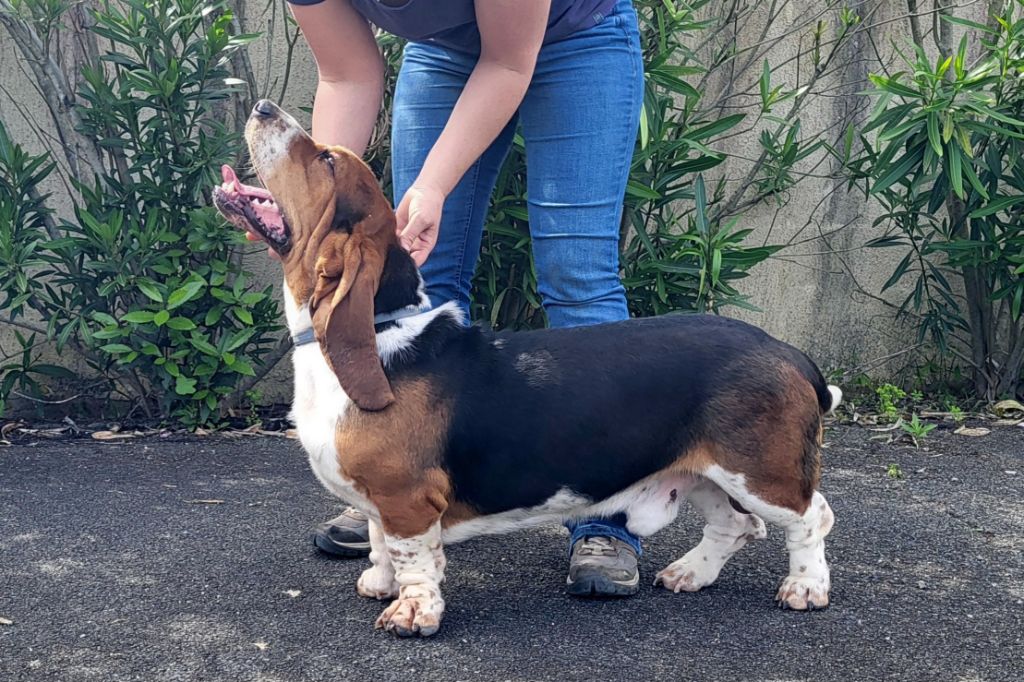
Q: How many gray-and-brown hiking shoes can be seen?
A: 2